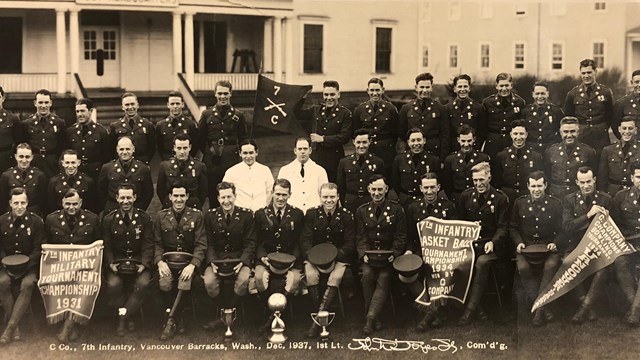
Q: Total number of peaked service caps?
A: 9